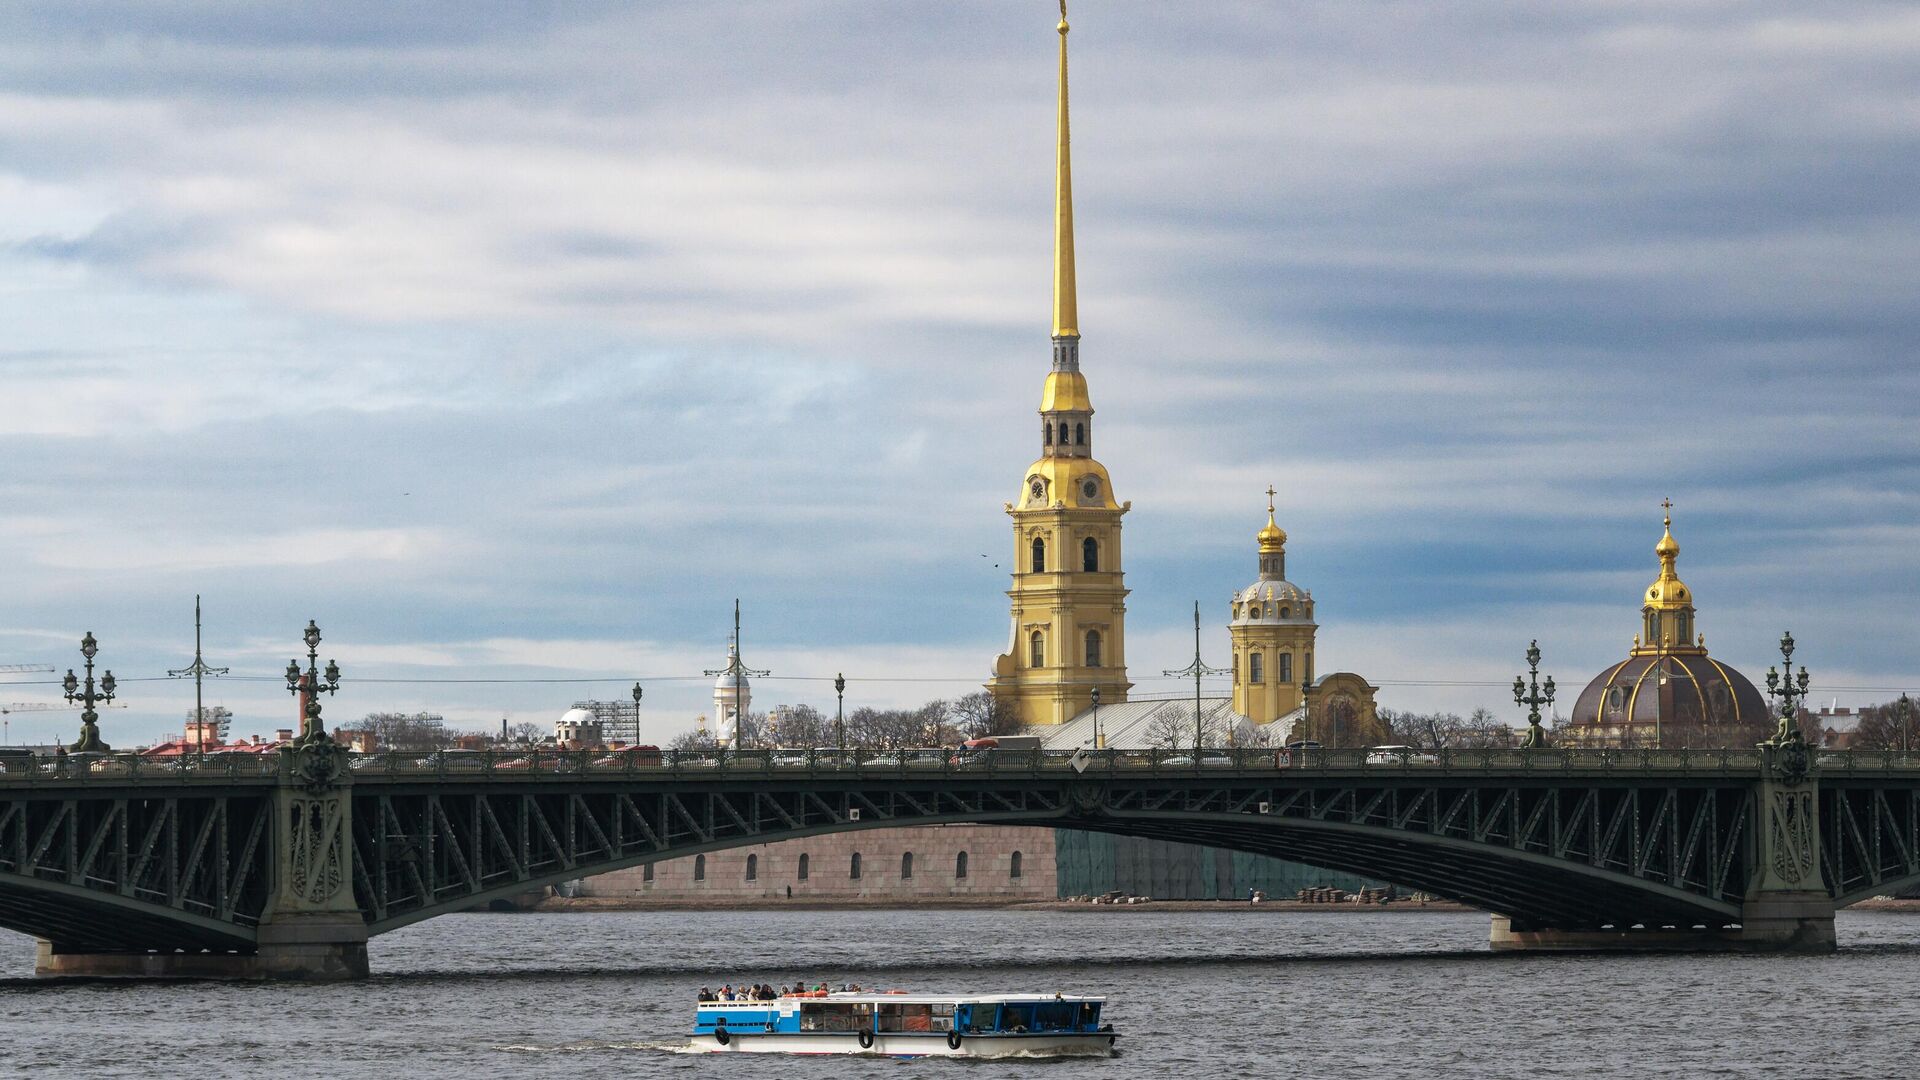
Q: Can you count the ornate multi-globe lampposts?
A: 4